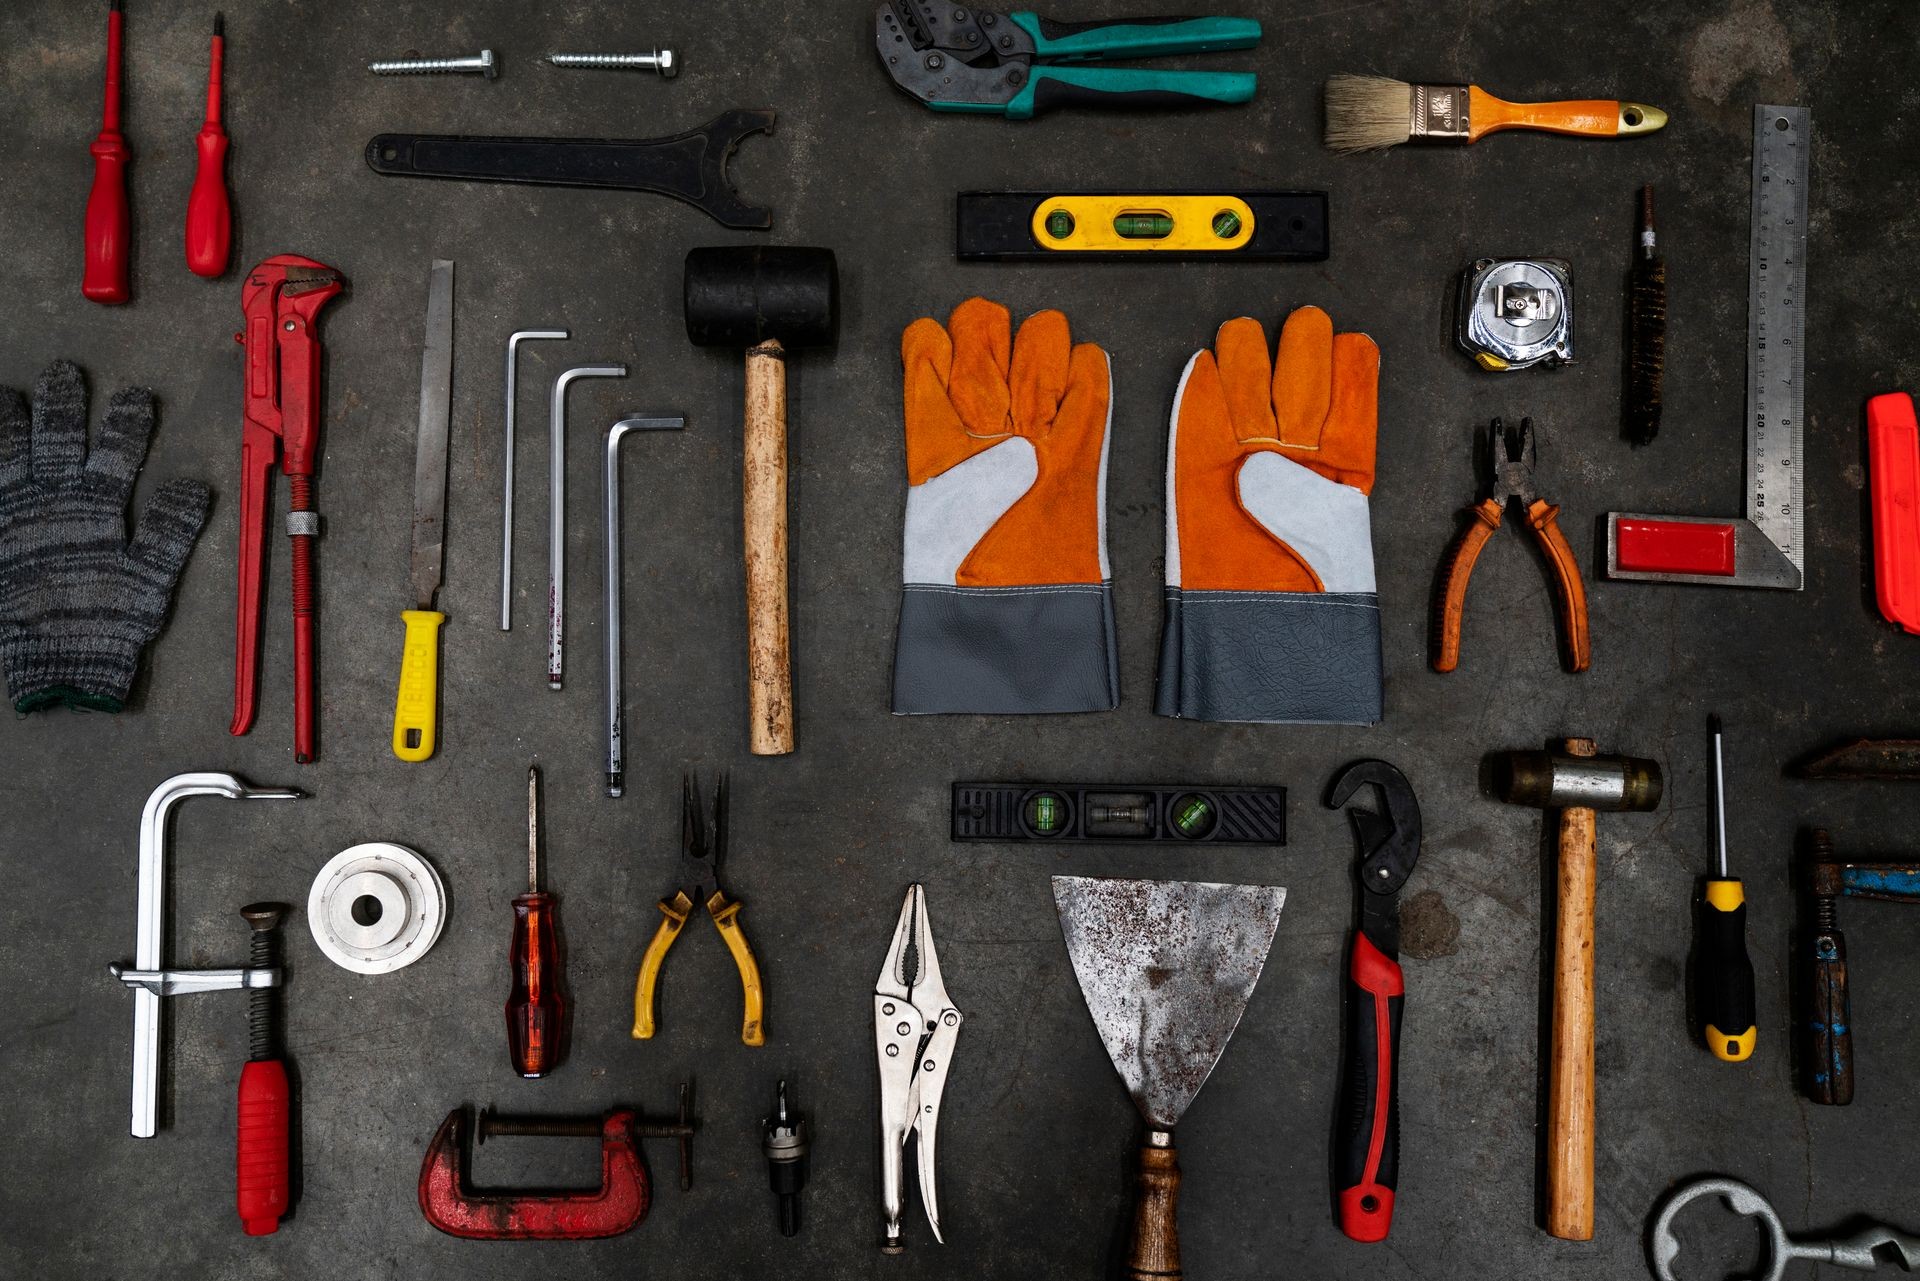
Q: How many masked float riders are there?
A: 0